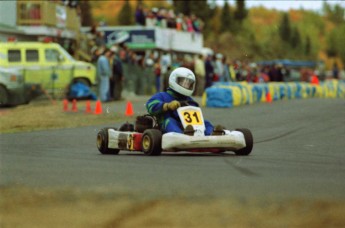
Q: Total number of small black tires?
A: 3